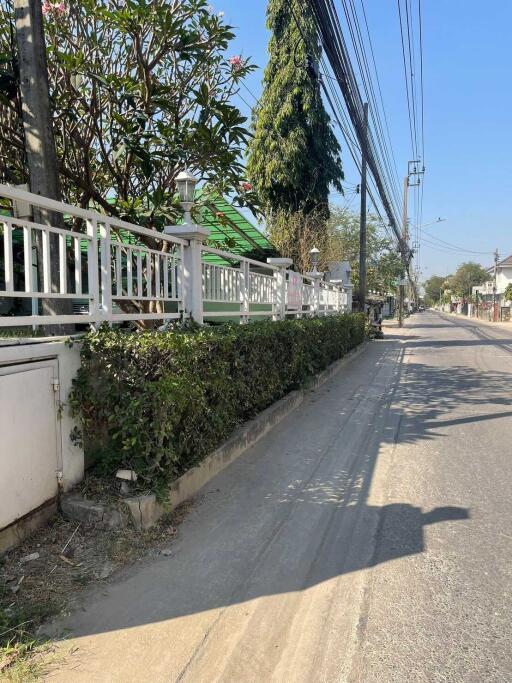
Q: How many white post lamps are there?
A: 2